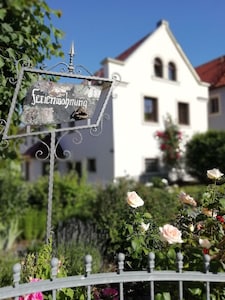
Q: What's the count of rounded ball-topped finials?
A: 7